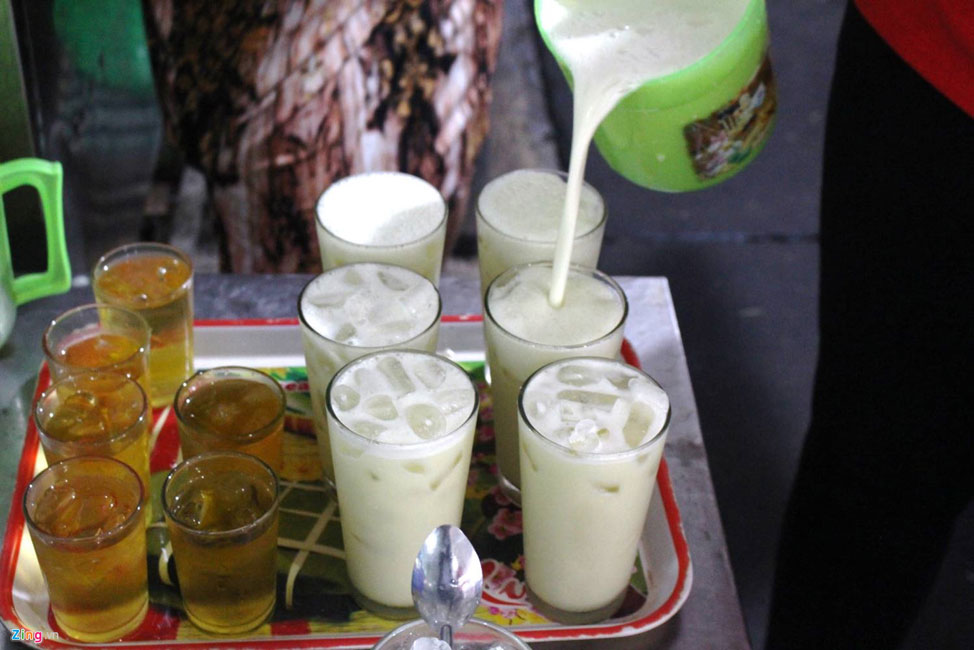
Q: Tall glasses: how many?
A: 6